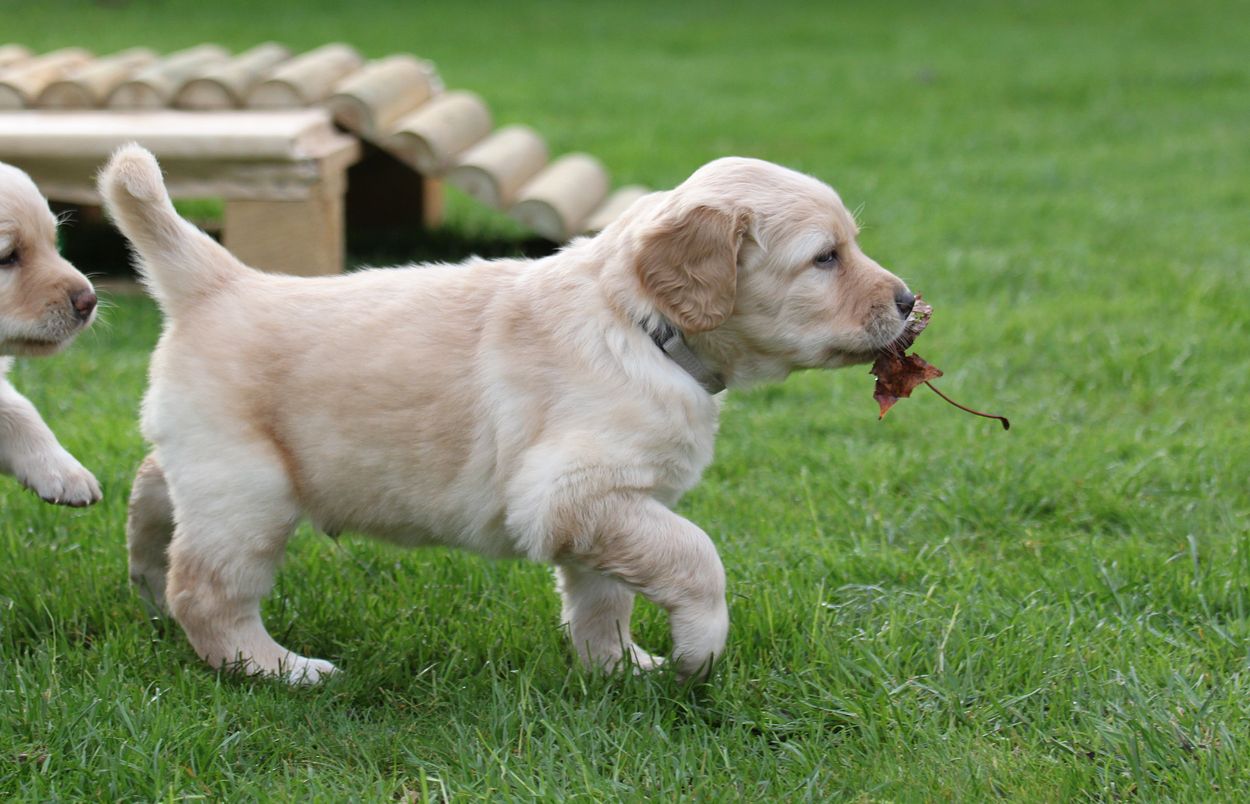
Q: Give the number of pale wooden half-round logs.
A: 11